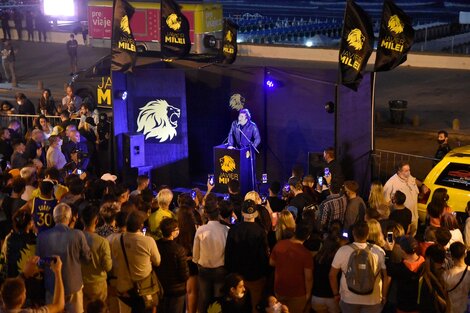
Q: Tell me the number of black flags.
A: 5